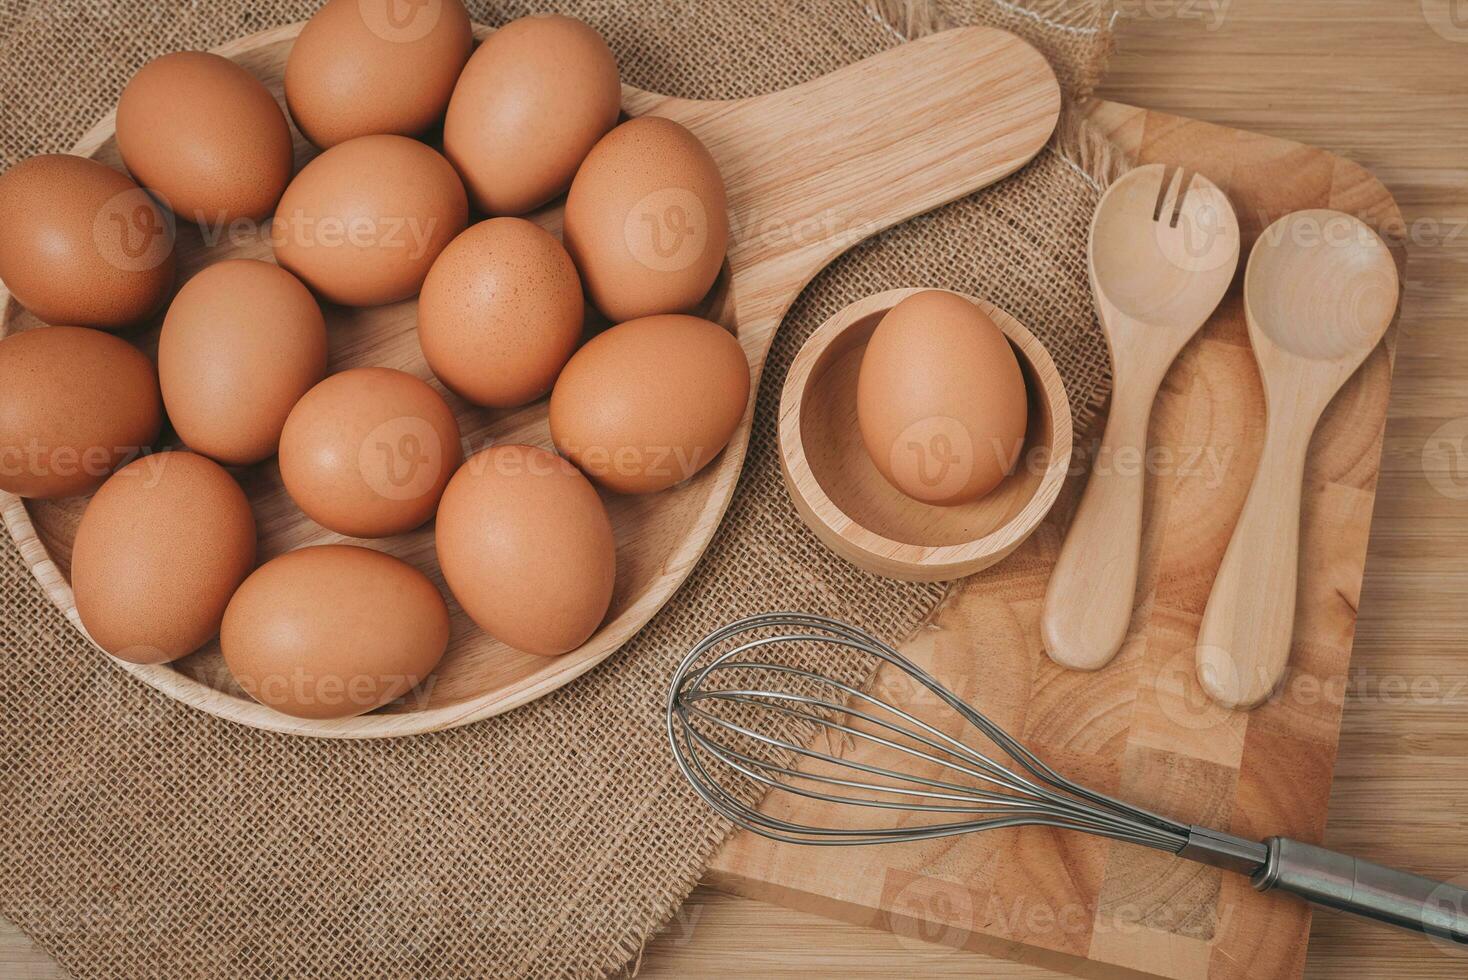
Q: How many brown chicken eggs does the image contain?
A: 15